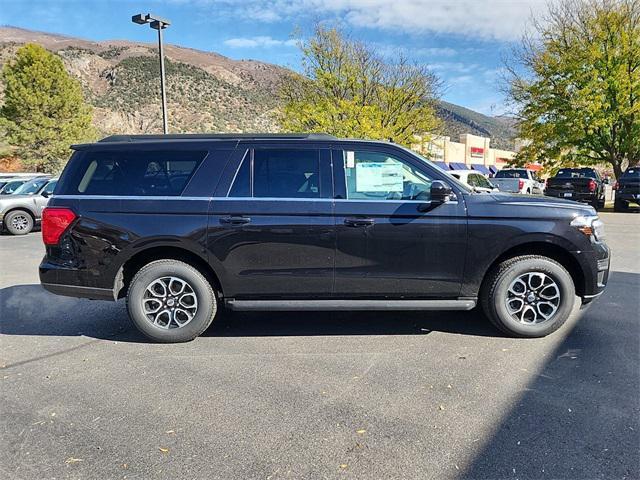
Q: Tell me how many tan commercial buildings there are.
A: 1